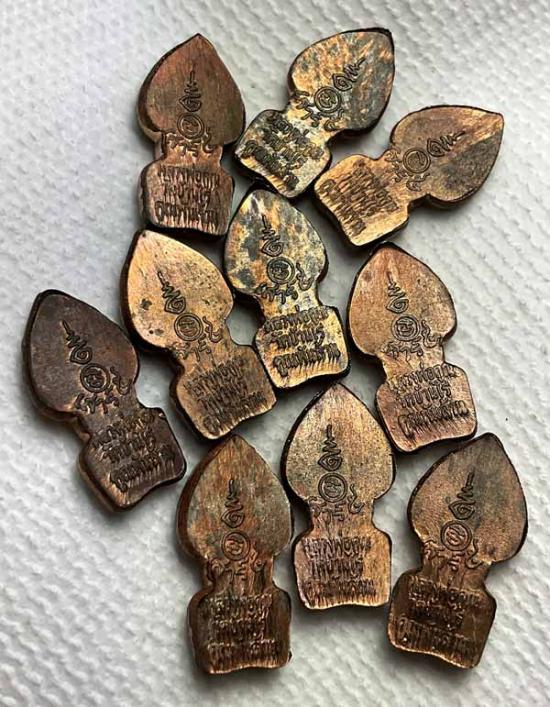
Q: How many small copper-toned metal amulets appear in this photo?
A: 10